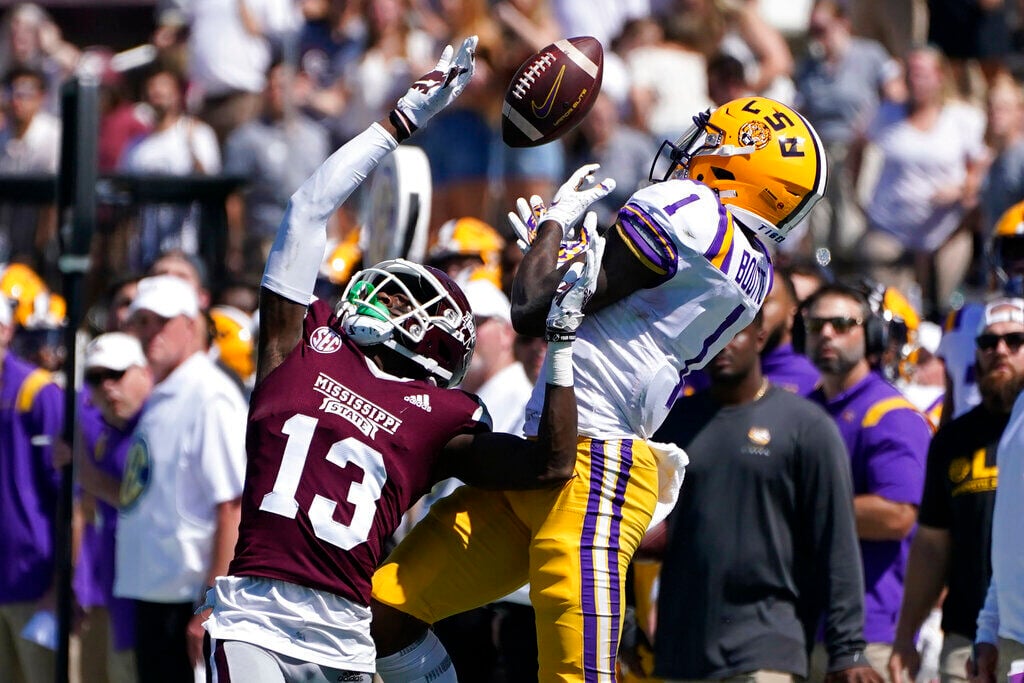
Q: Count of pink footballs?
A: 0